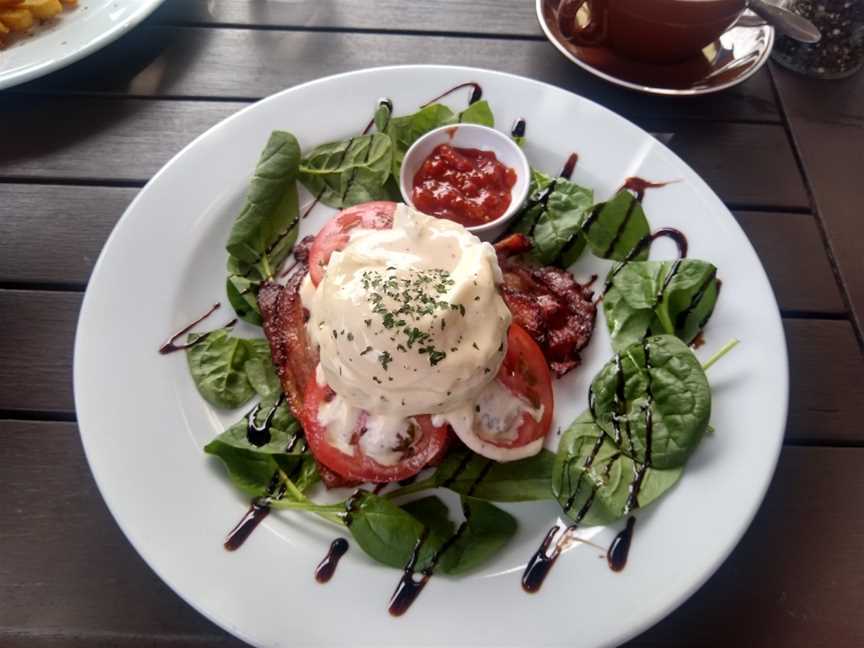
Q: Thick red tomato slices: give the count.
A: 3